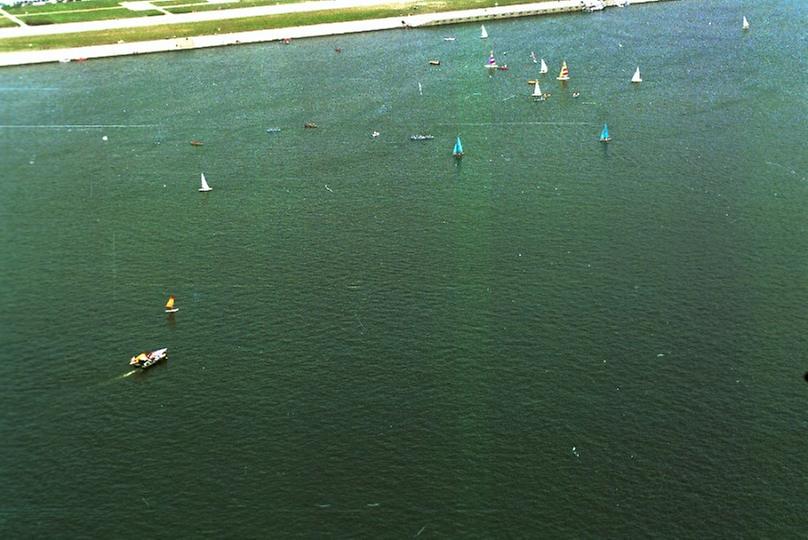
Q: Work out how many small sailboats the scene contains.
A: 11